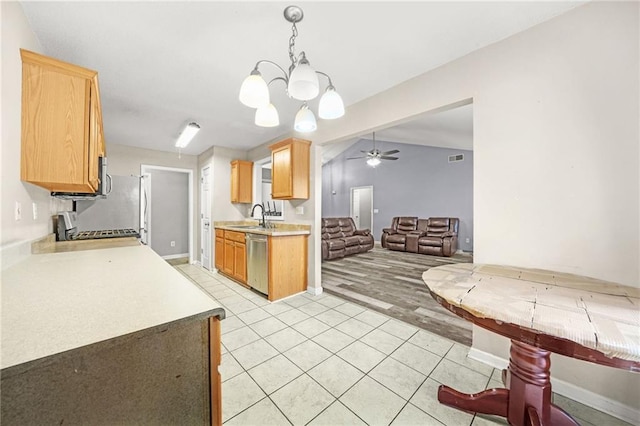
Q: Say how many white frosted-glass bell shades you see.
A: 5